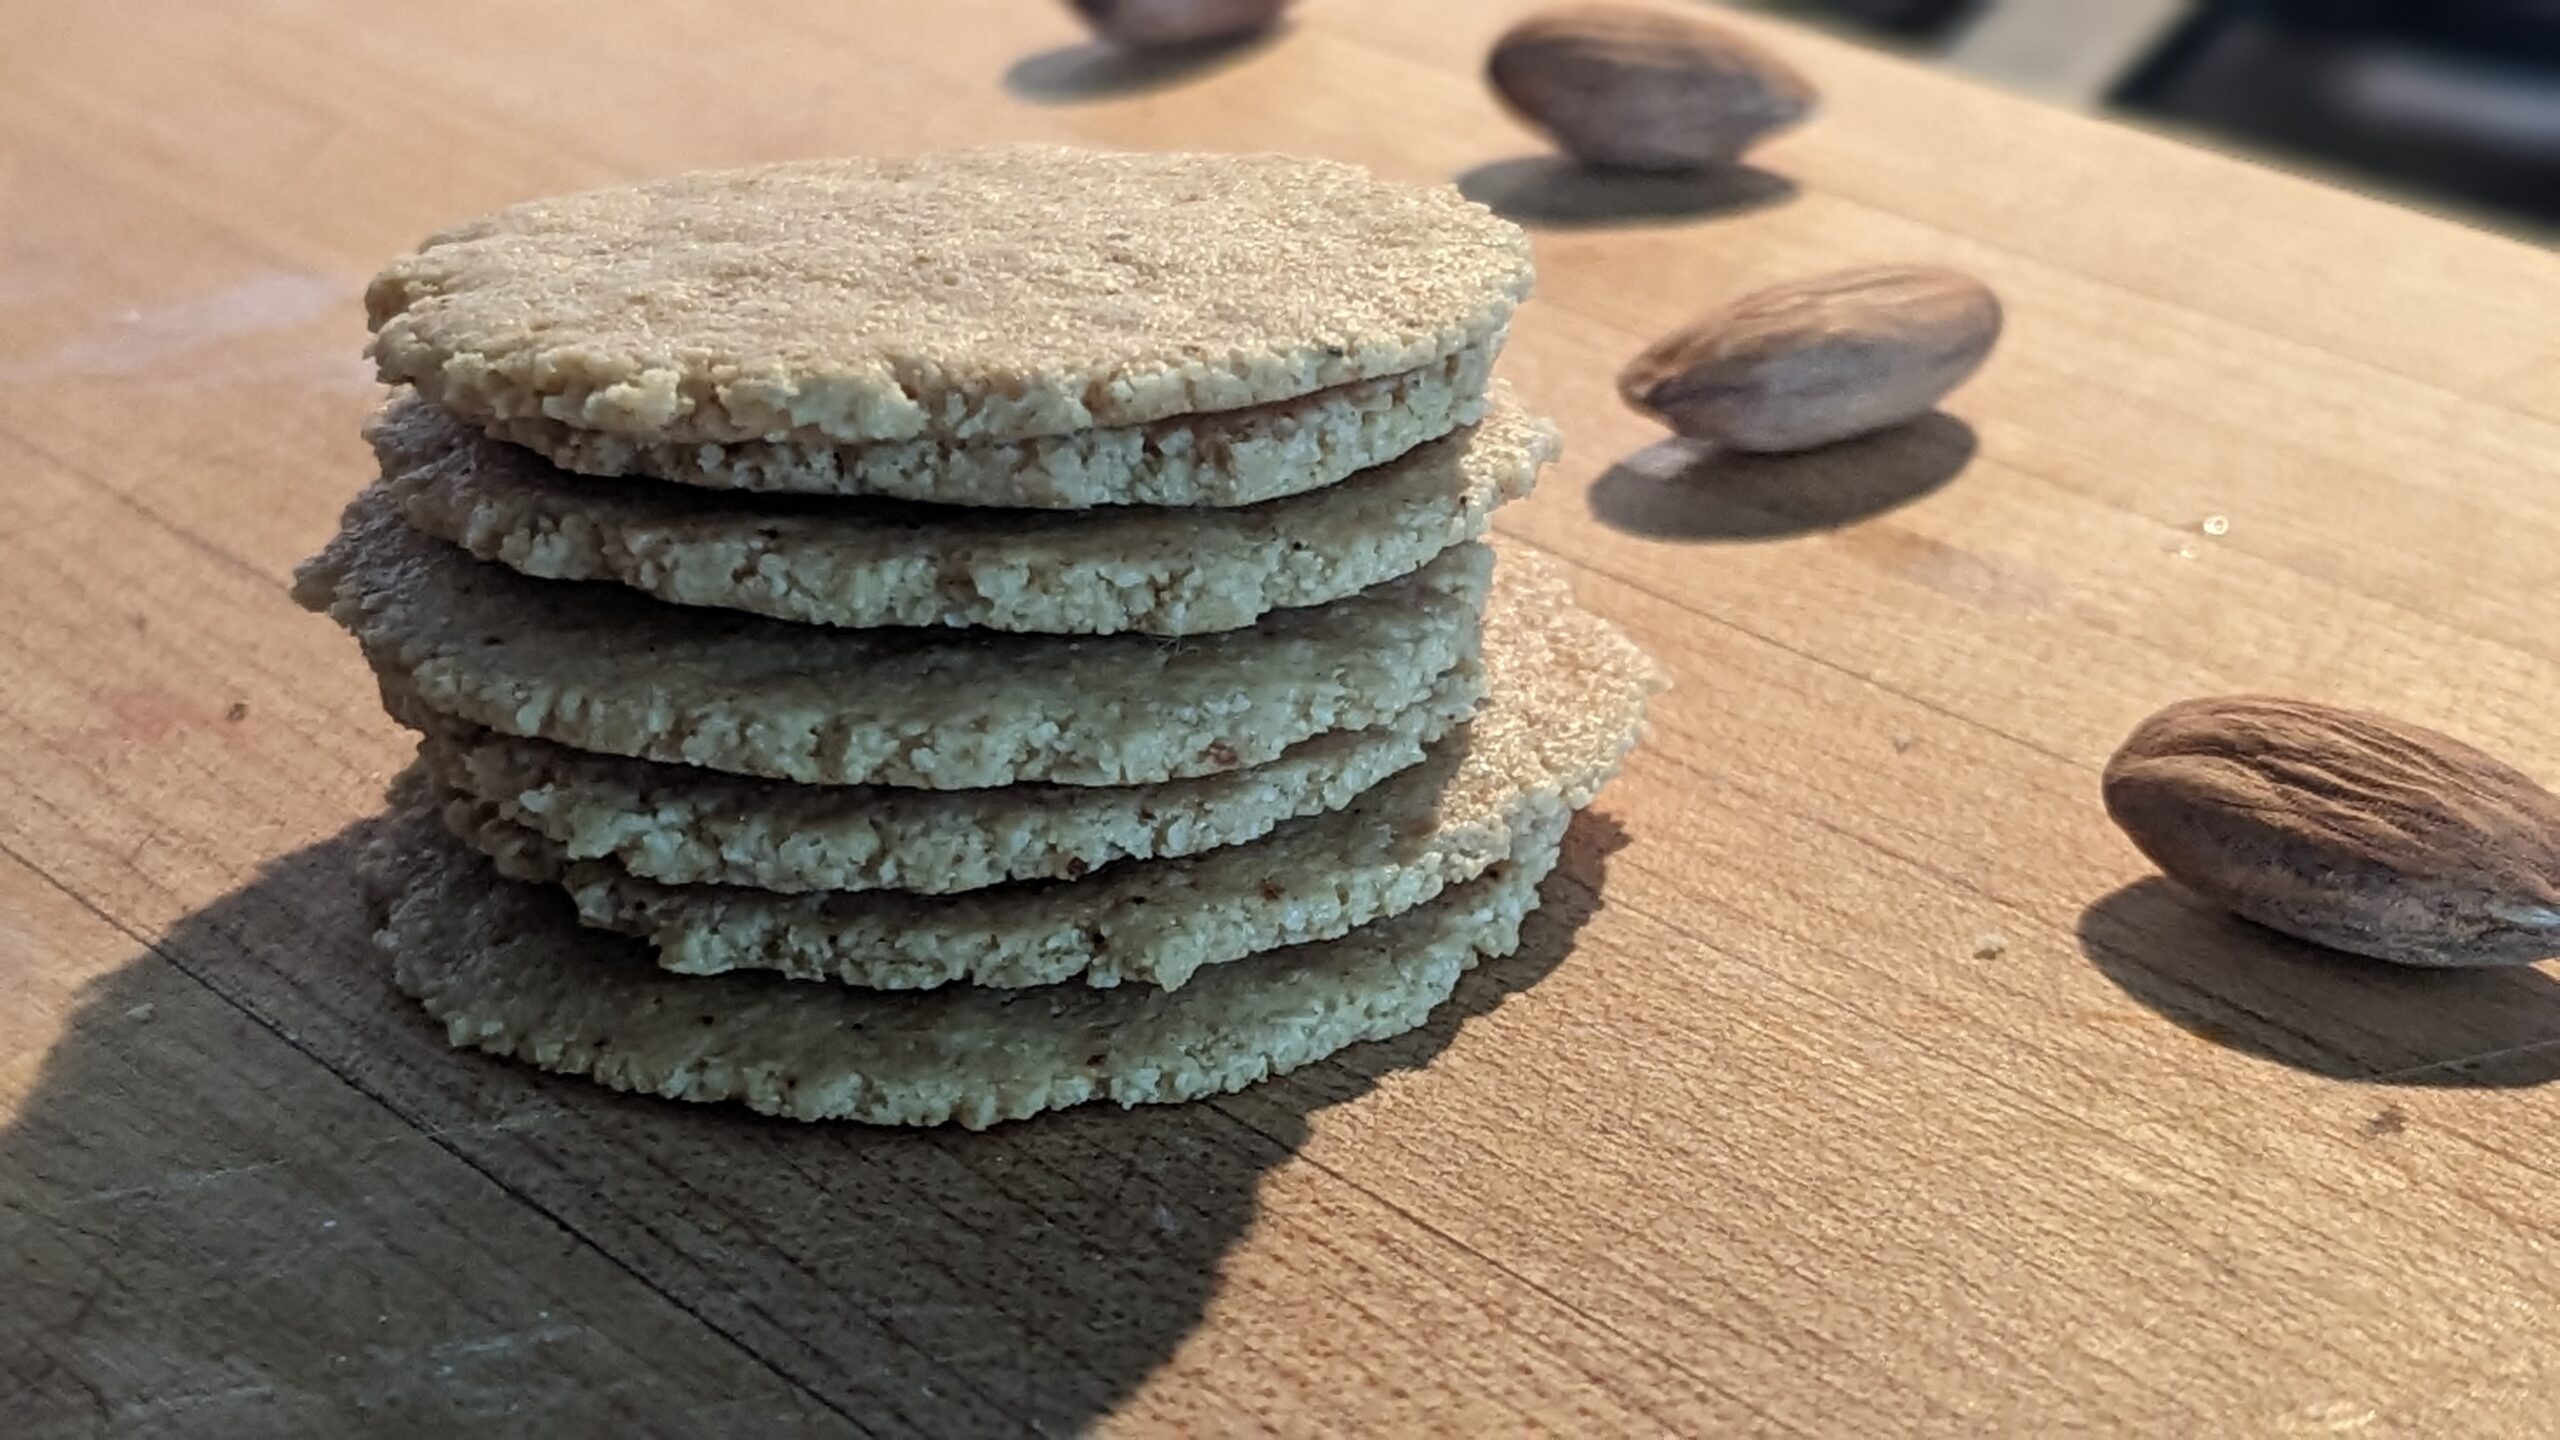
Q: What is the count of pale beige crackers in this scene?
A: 7